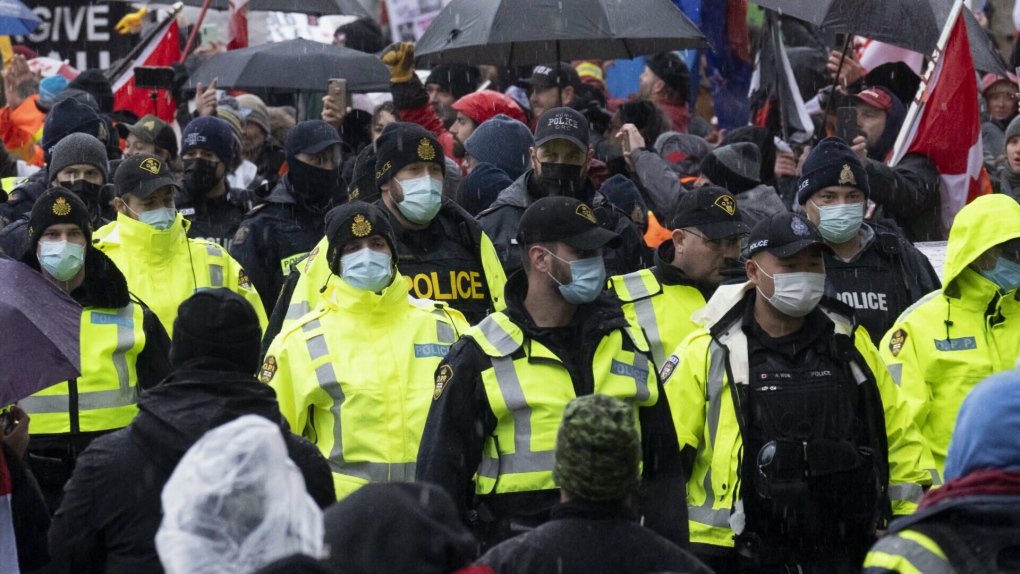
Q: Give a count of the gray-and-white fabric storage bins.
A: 0